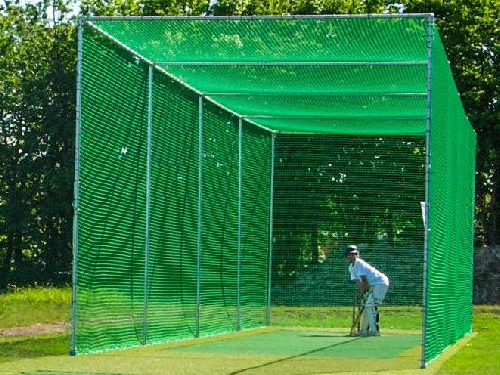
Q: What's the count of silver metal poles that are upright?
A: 6